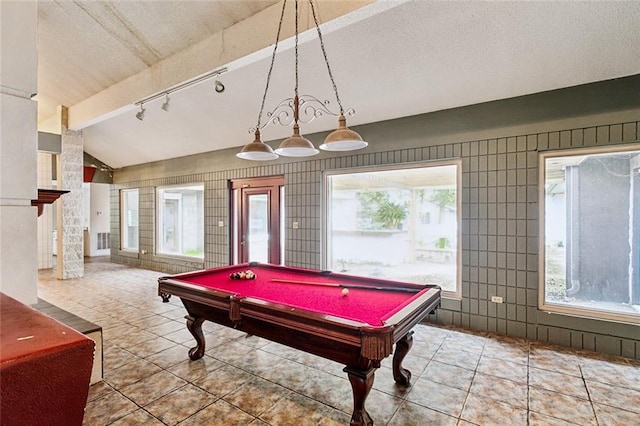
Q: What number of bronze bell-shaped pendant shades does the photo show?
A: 3